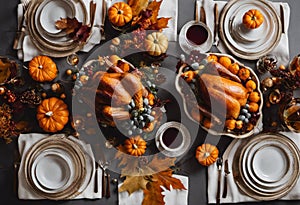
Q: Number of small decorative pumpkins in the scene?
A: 7